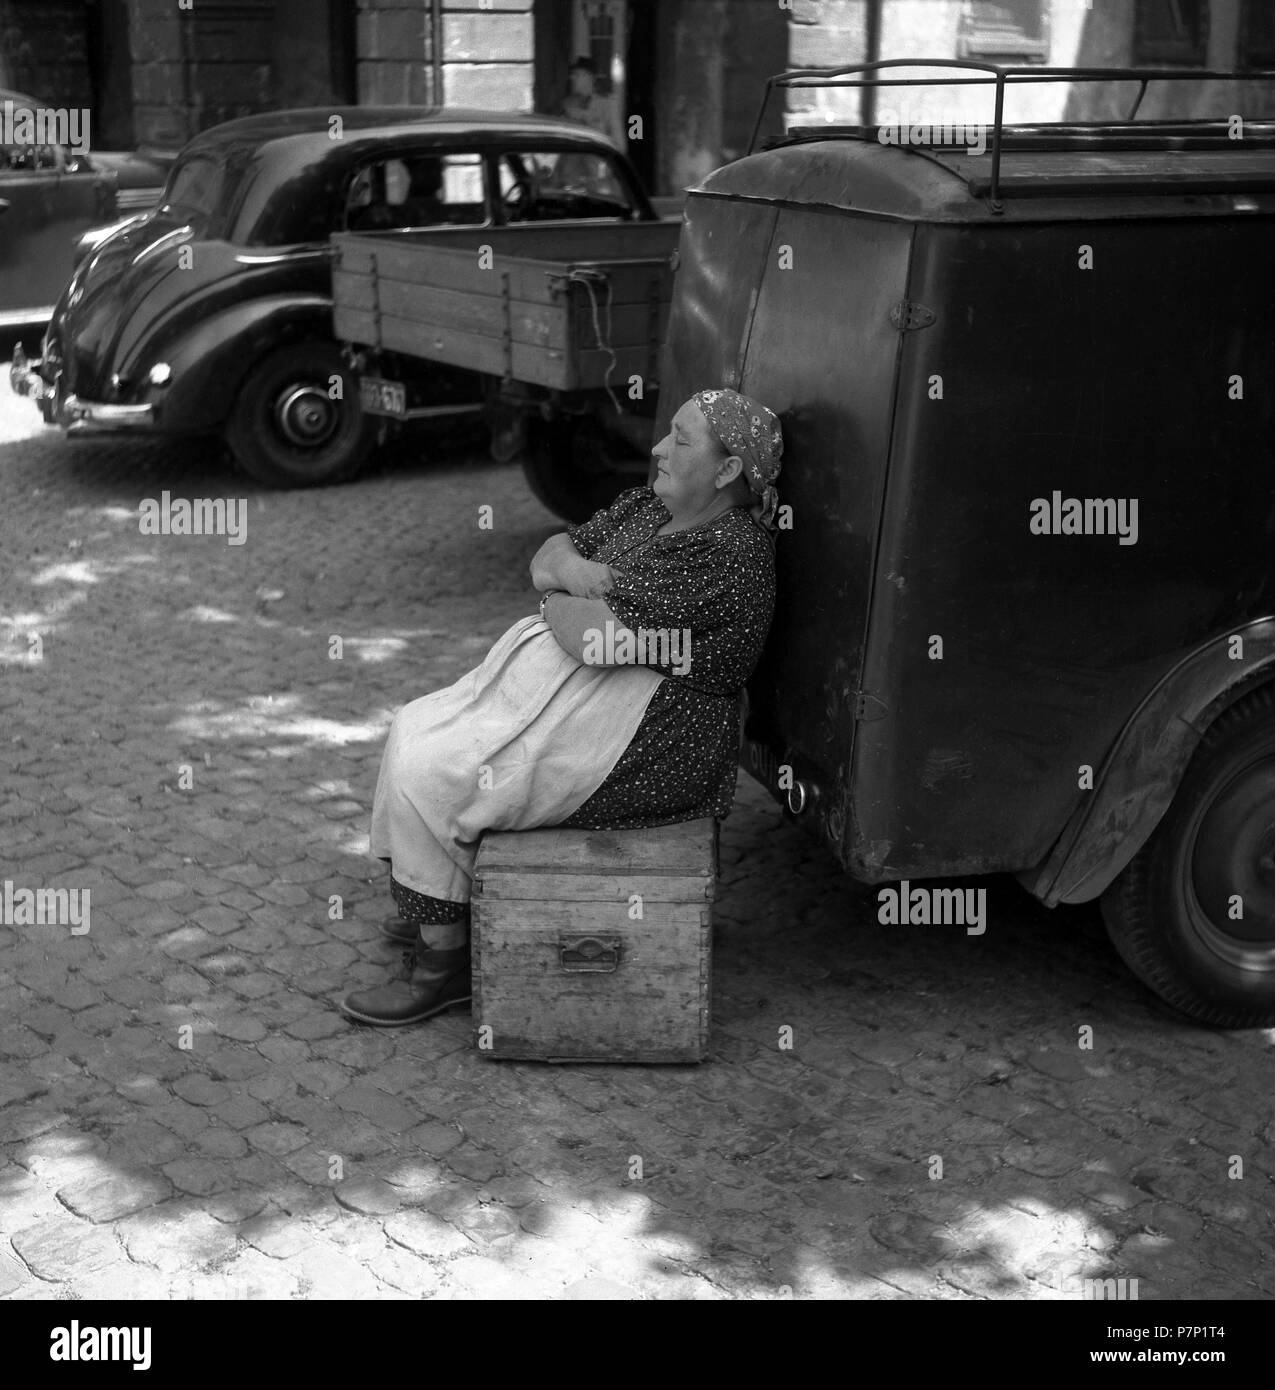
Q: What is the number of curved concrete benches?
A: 0